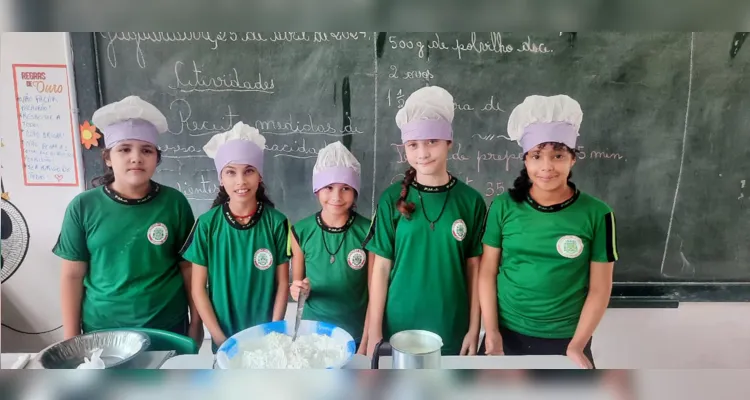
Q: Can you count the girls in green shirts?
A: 5